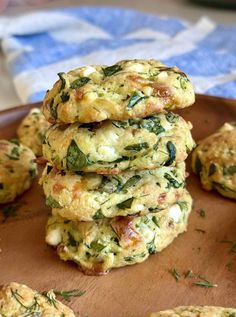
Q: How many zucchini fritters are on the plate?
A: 9